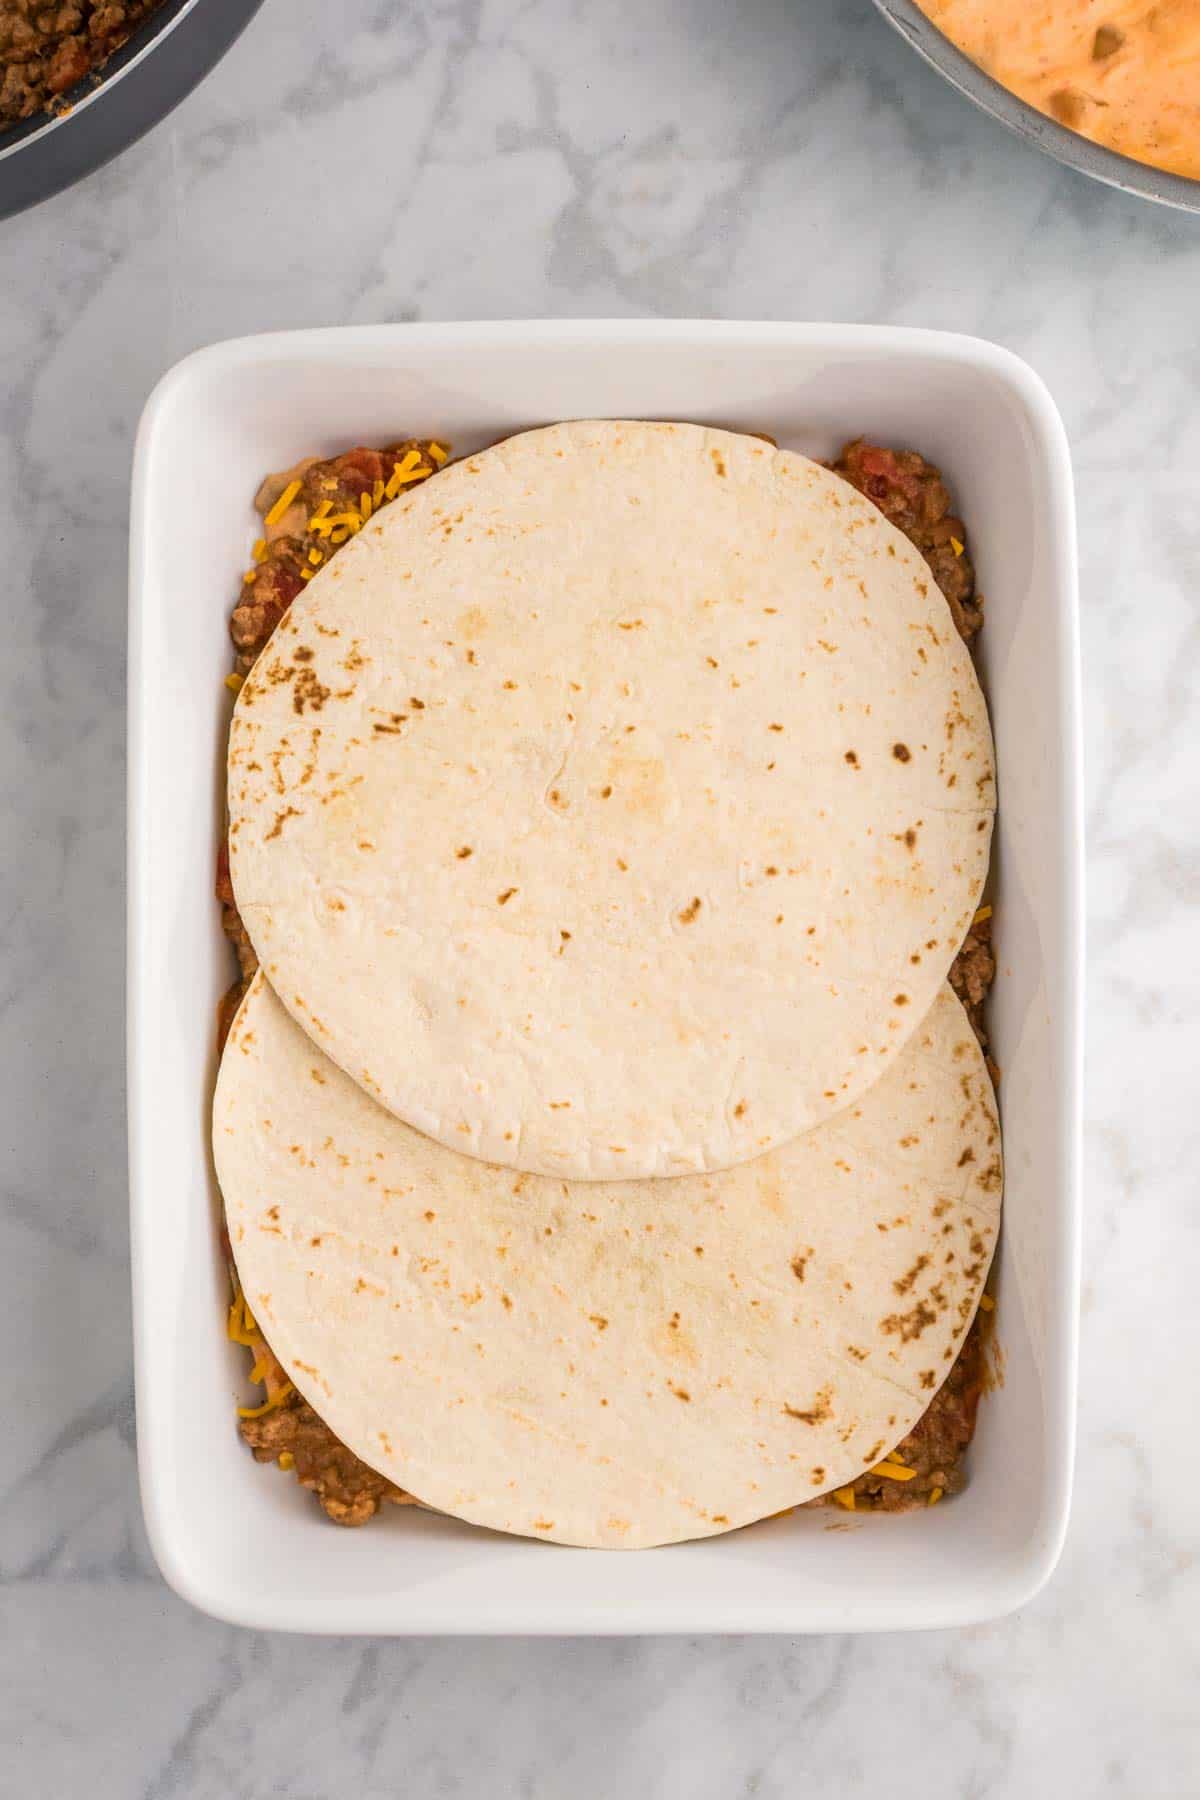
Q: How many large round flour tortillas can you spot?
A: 2